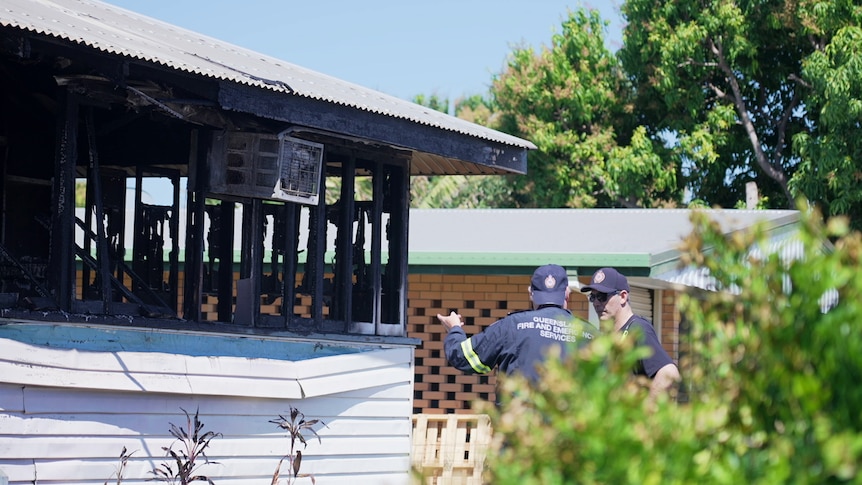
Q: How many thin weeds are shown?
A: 3